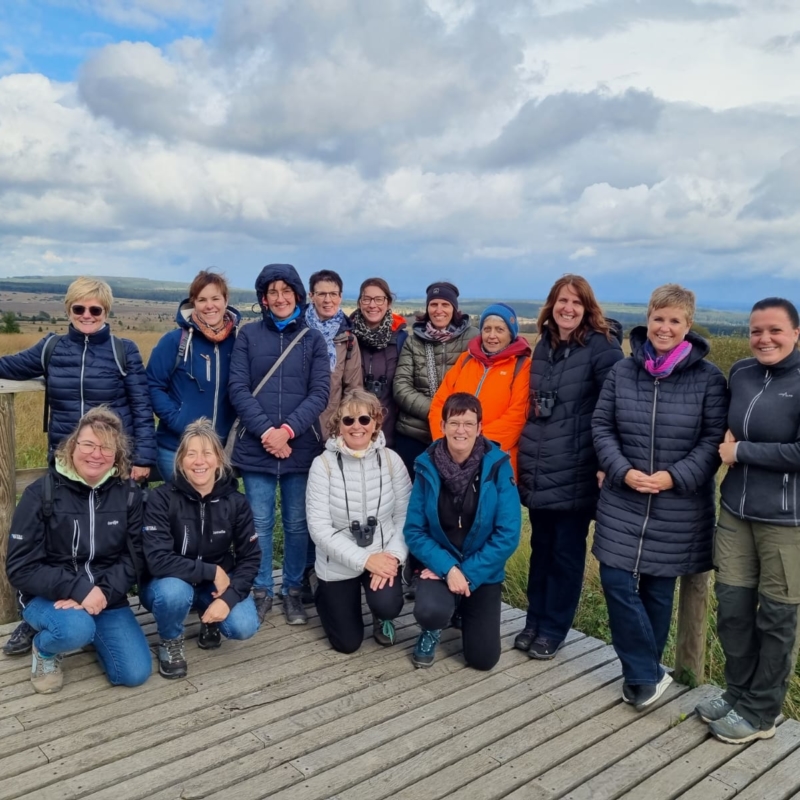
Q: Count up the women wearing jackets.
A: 14